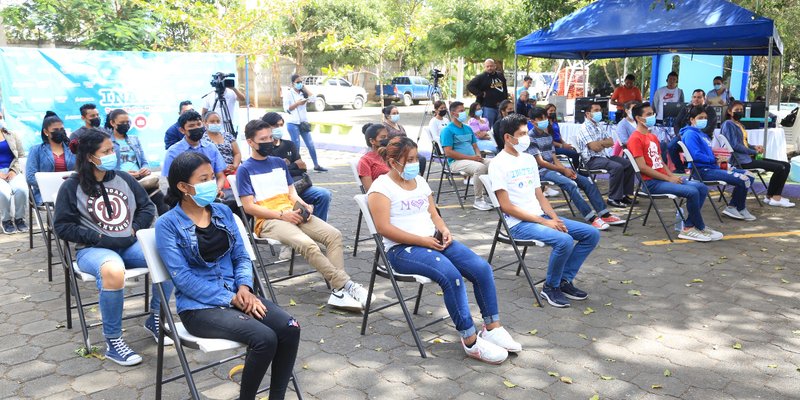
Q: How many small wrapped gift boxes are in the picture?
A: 0